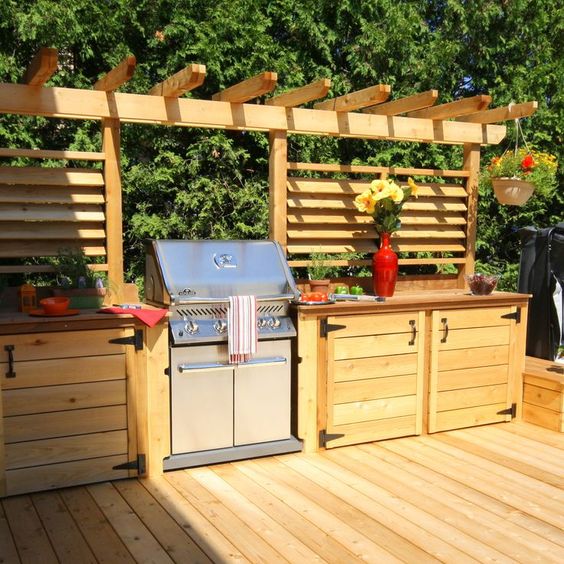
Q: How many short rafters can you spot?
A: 9